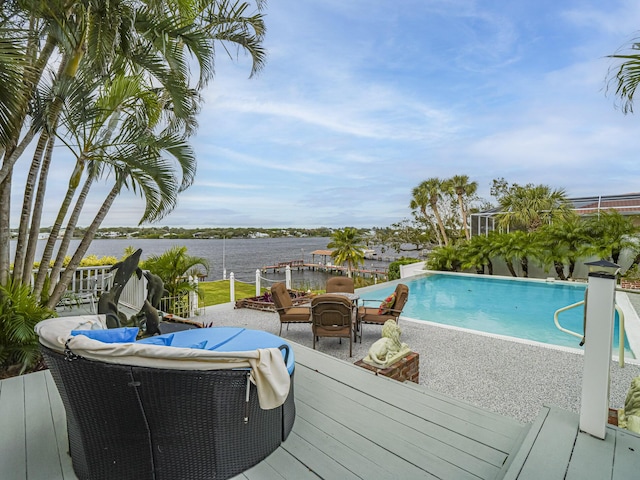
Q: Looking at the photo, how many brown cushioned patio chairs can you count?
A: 4